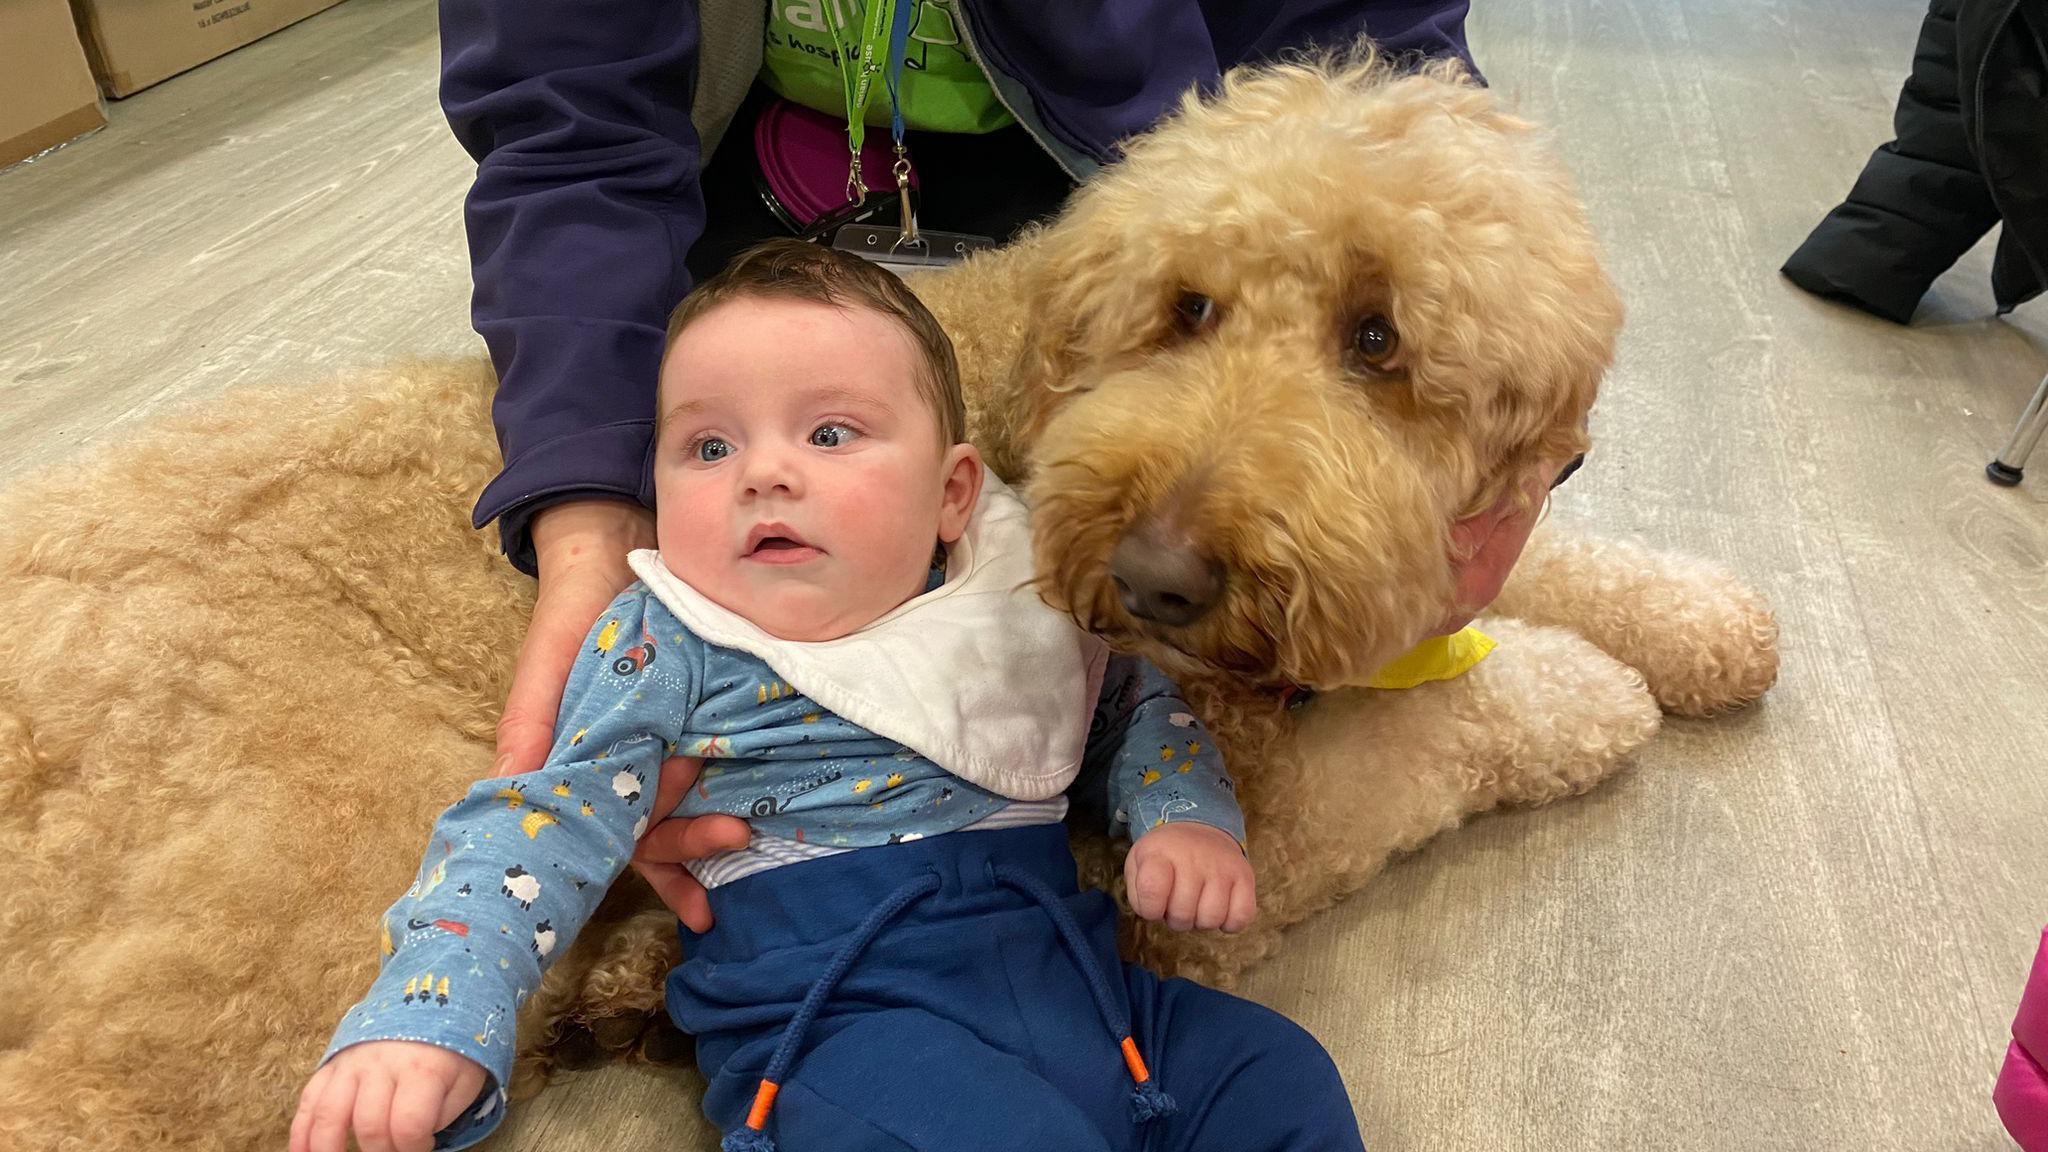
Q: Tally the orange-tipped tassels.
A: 2